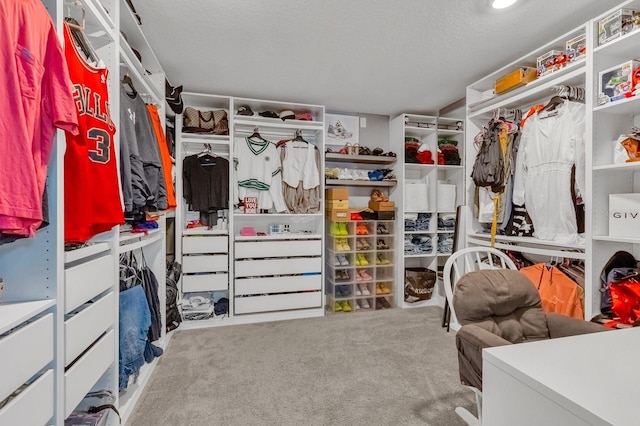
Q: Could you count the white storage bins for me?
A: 2